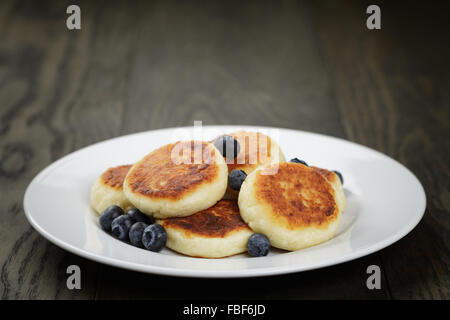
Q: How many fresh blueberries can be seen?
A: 10